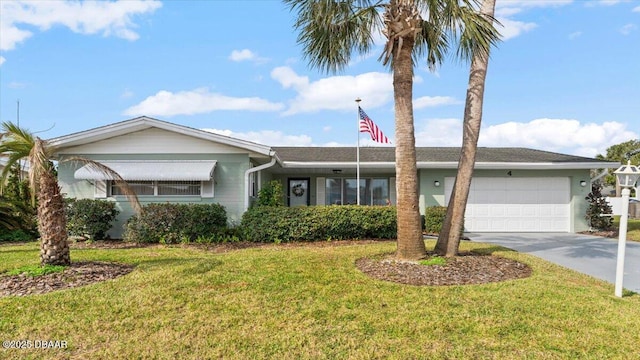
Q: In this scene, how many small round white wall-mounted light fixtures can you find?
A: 2